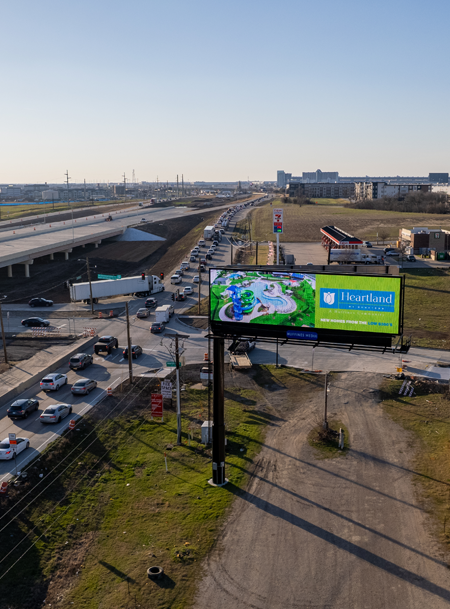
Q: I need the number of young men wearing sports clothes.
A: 0